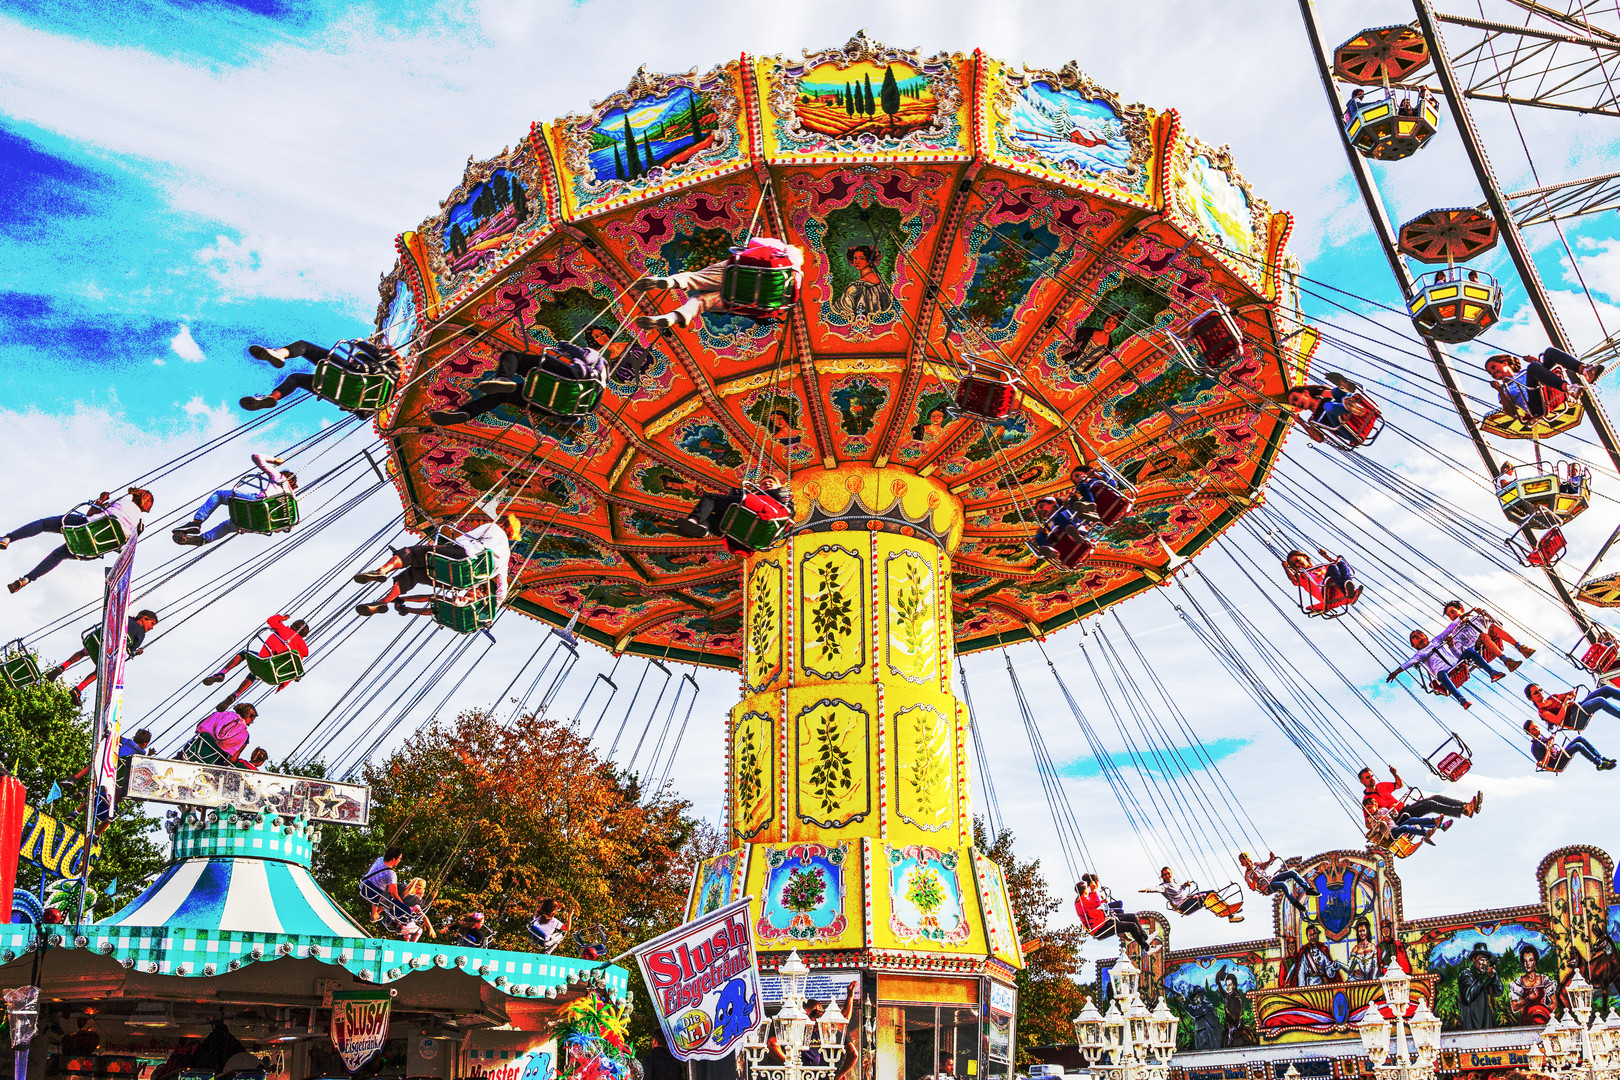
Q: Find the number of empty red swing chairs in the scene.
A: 5